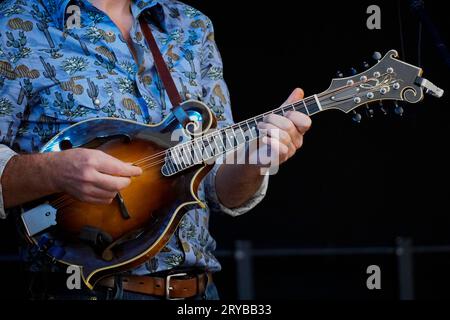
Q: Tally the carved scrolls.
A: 3